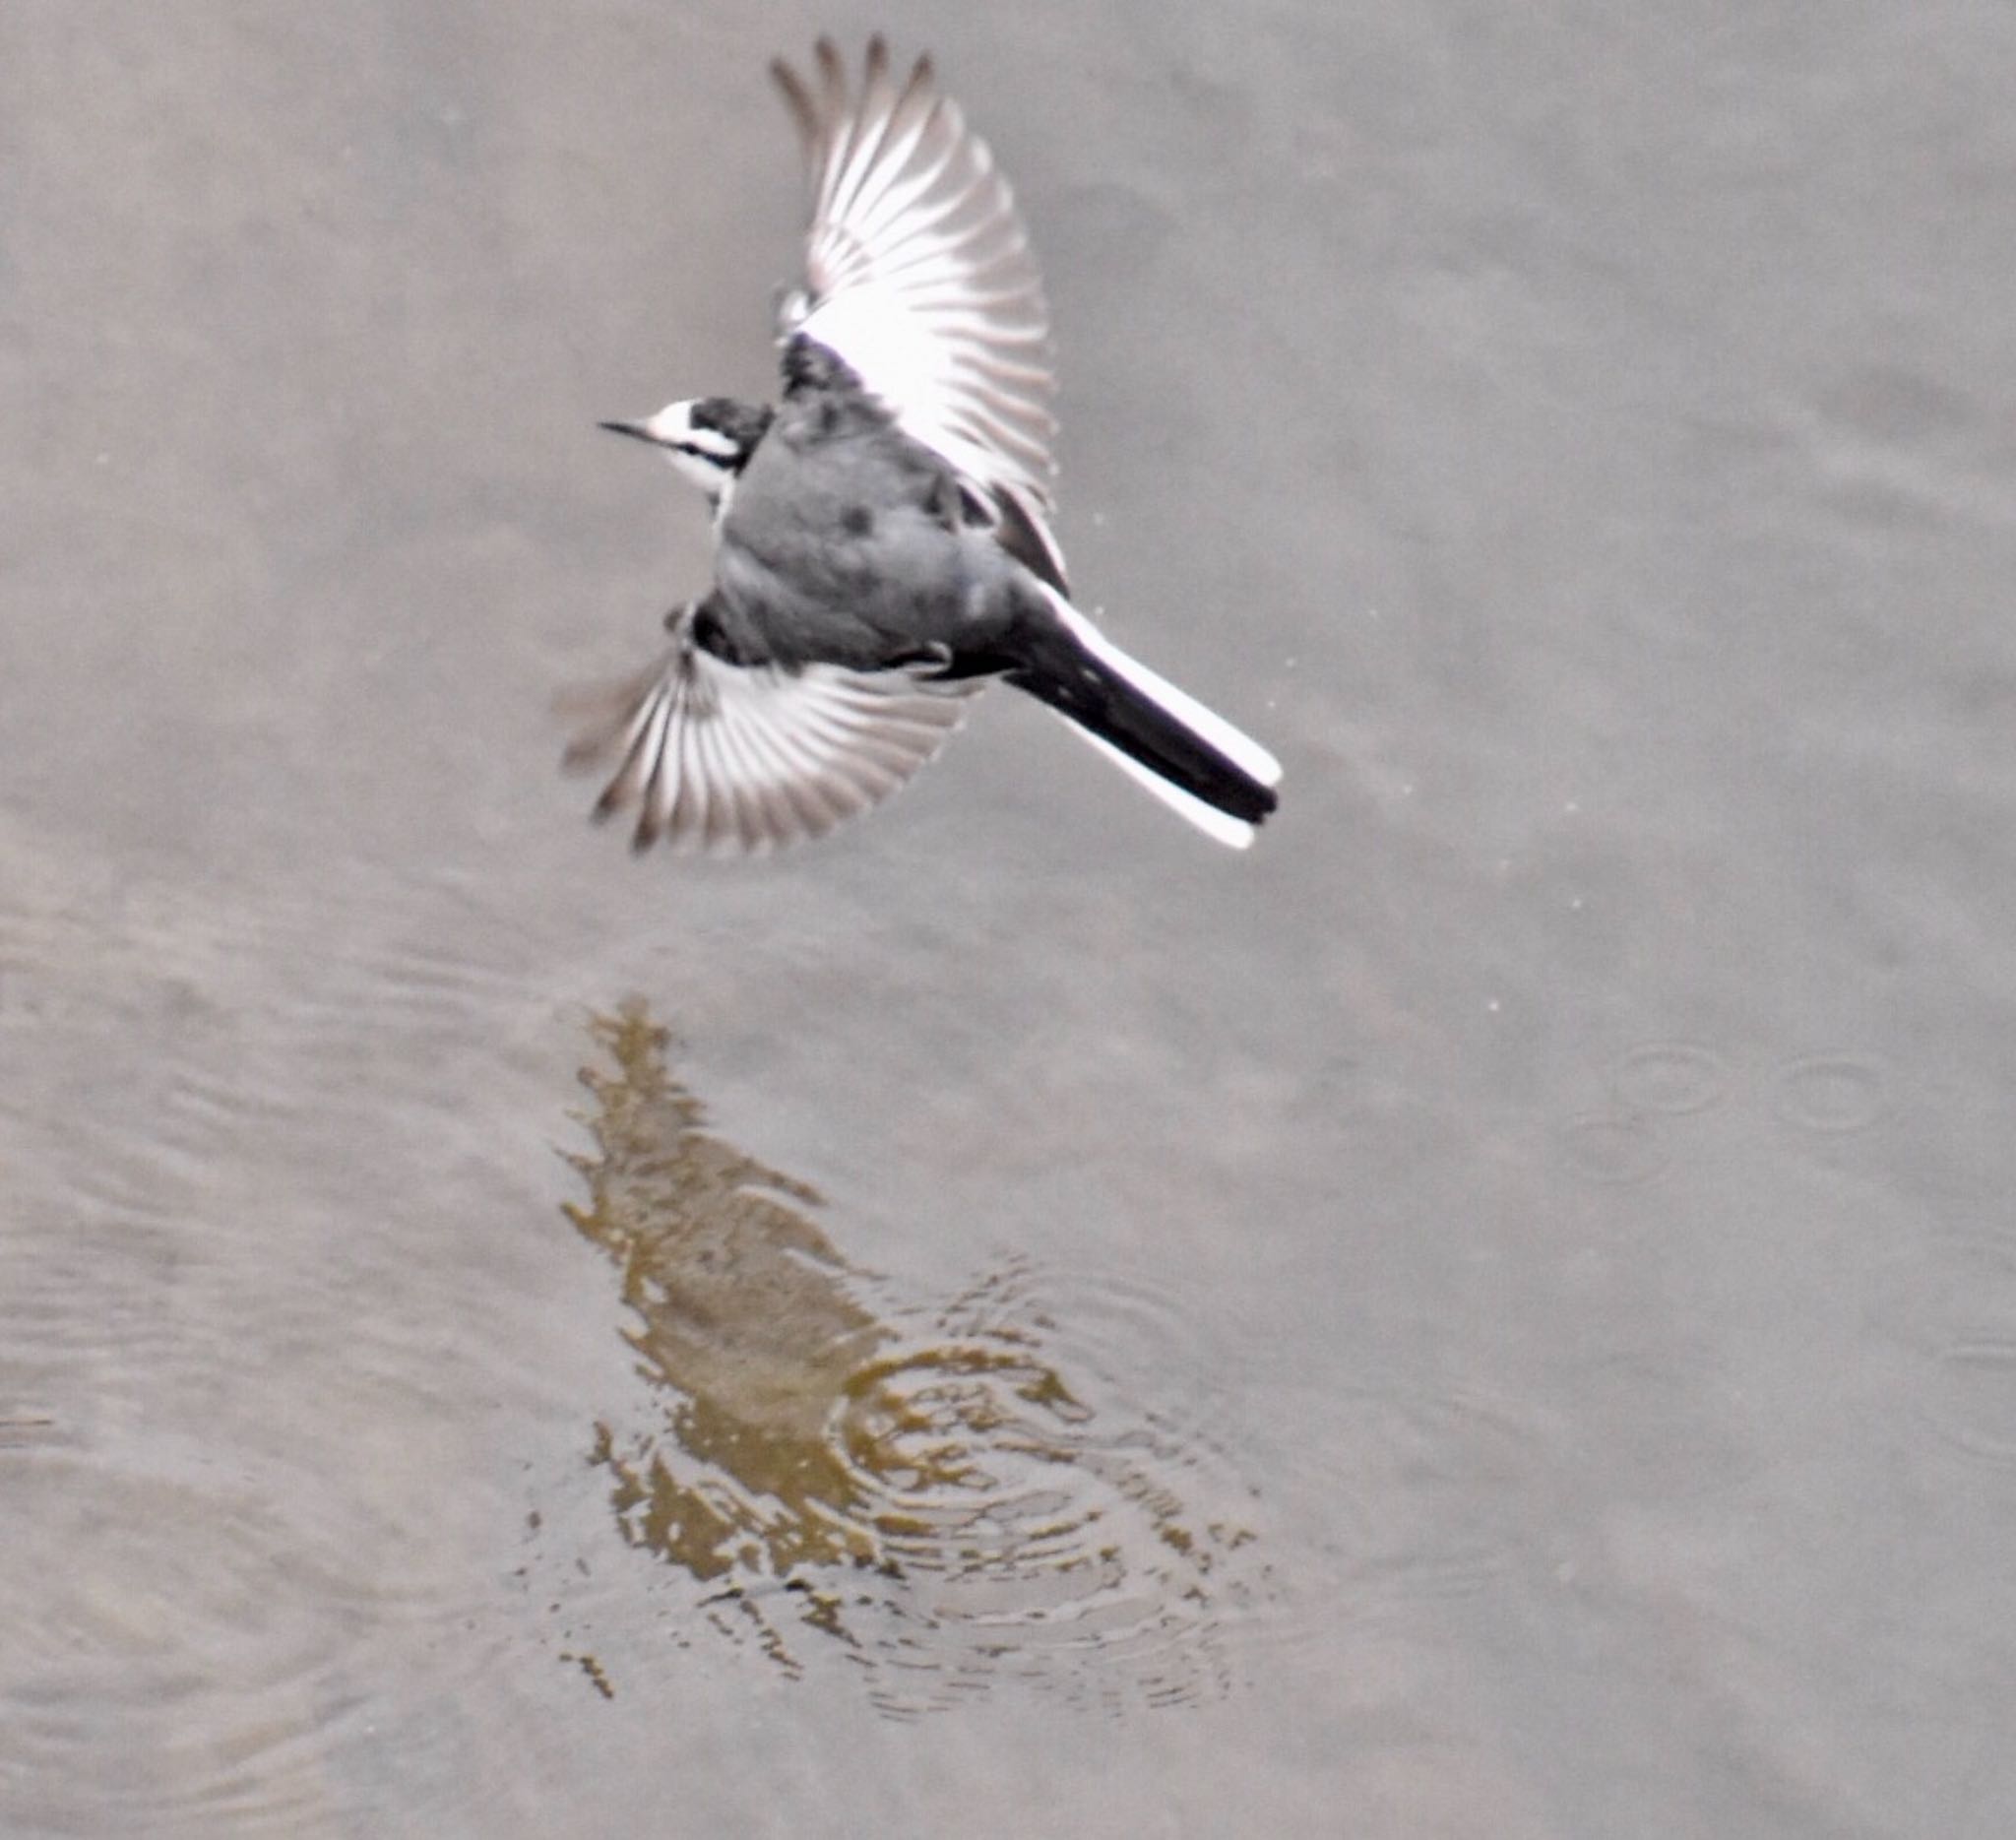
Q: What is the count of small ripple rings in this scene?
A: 3